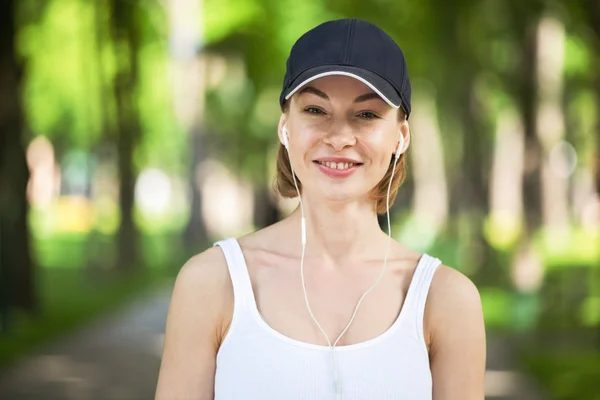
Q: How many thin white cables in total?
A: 2